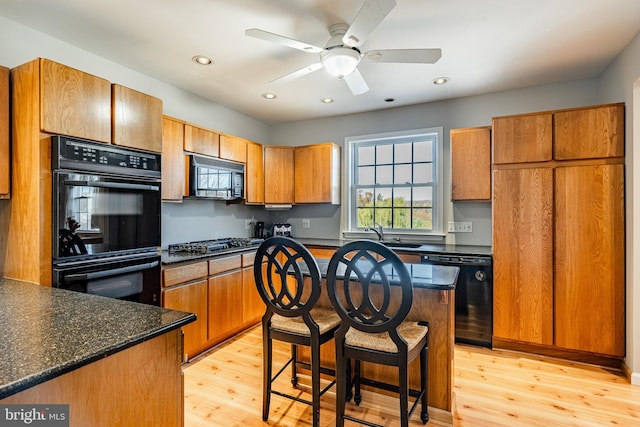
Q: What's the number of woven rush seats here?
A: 2